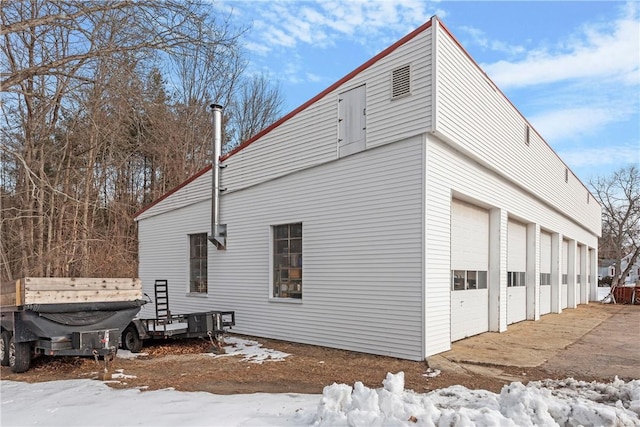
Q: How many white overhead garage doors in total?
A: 6